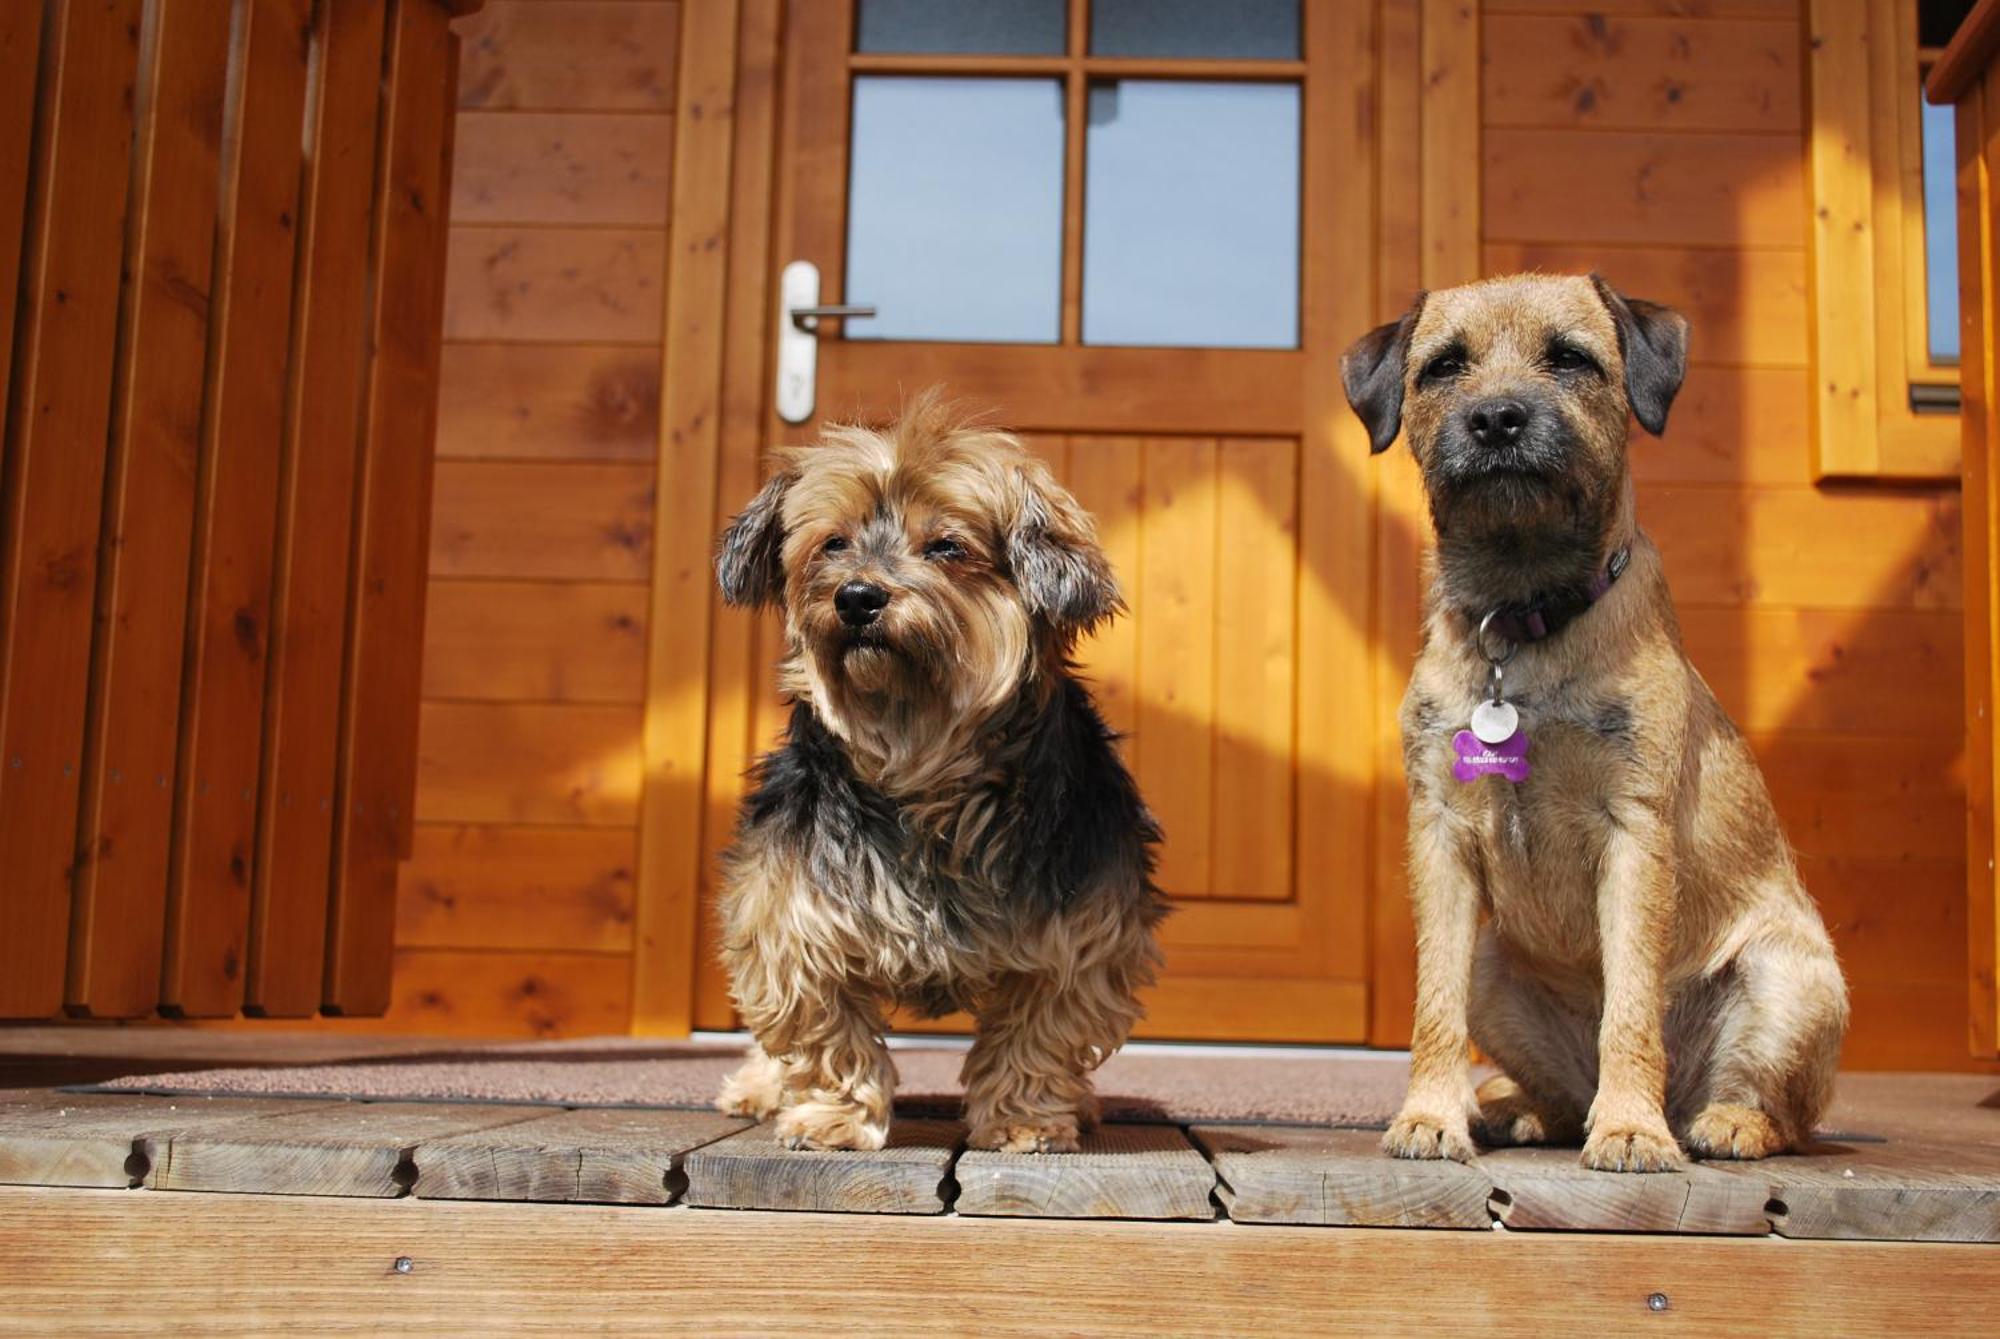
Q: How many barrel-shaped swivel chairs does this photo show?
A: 0